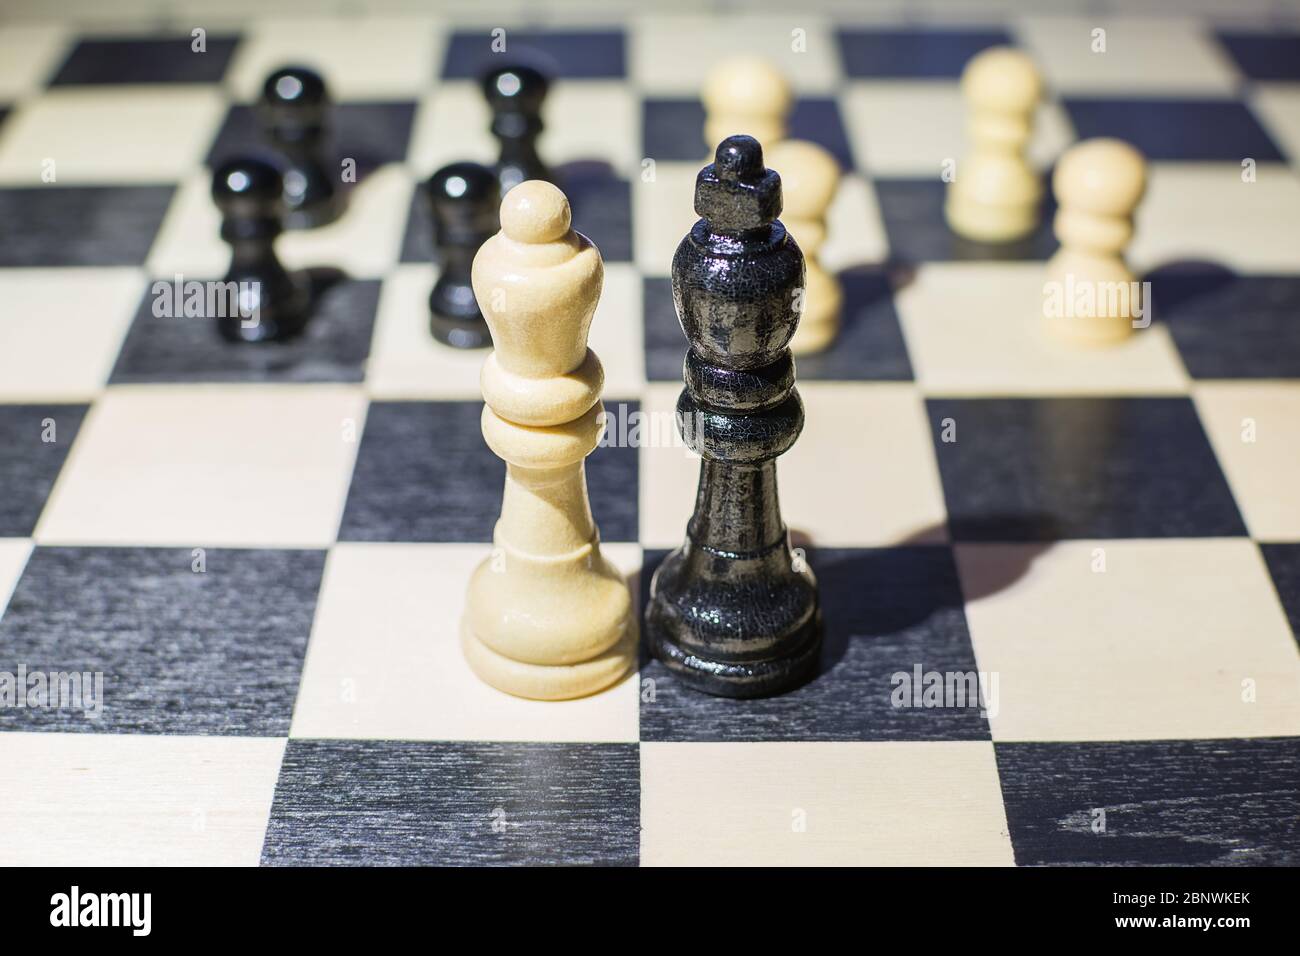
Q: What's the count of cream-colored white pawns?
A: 4